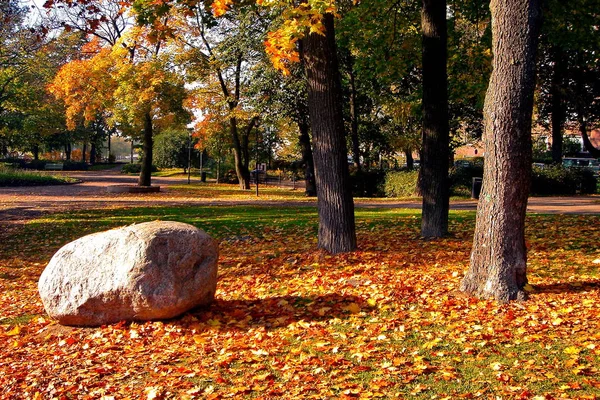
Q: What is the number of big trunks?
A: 3